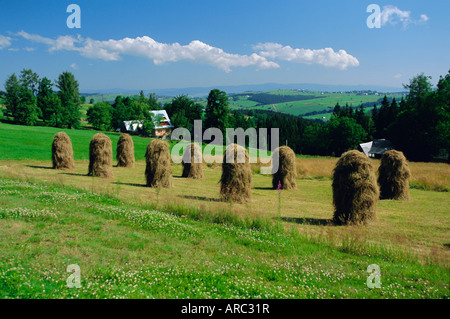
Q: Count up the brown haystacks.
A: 9